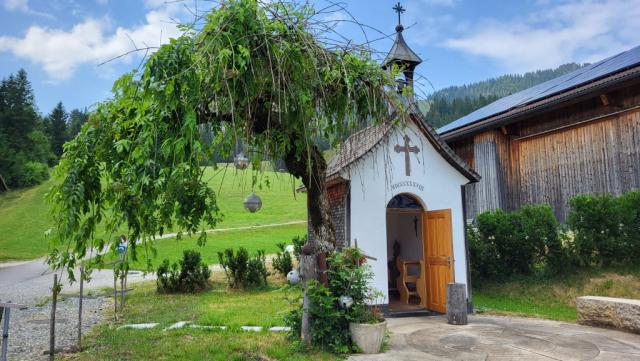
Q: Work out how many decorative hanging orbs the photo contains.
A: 2